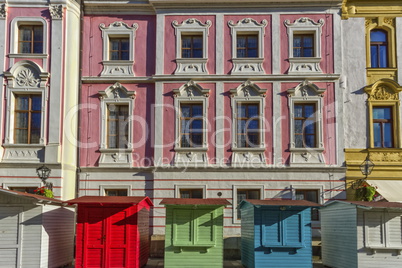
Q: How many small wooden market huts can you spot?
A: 5